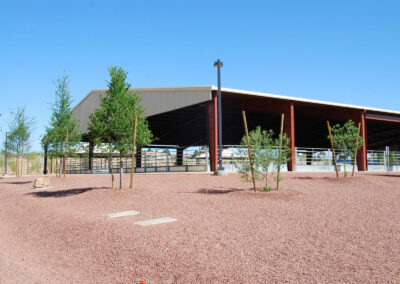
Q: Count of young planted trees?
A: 5